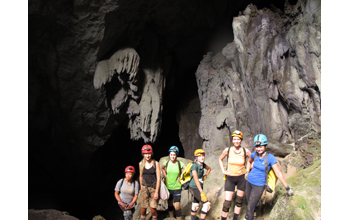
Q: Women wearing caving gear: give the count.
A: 6